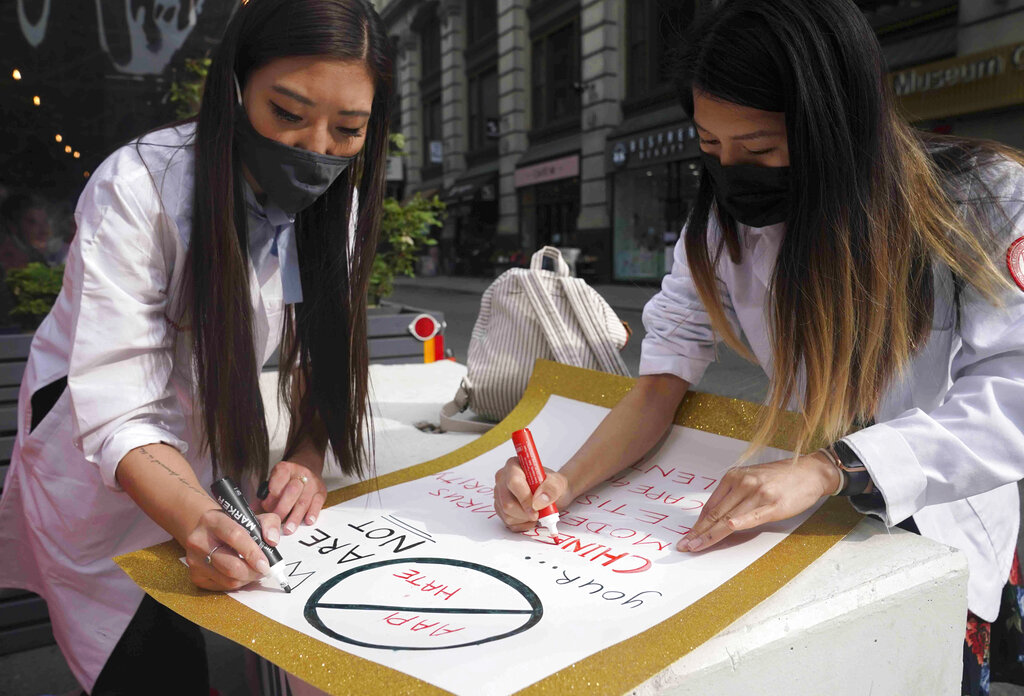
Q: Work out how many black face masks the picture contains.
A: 2